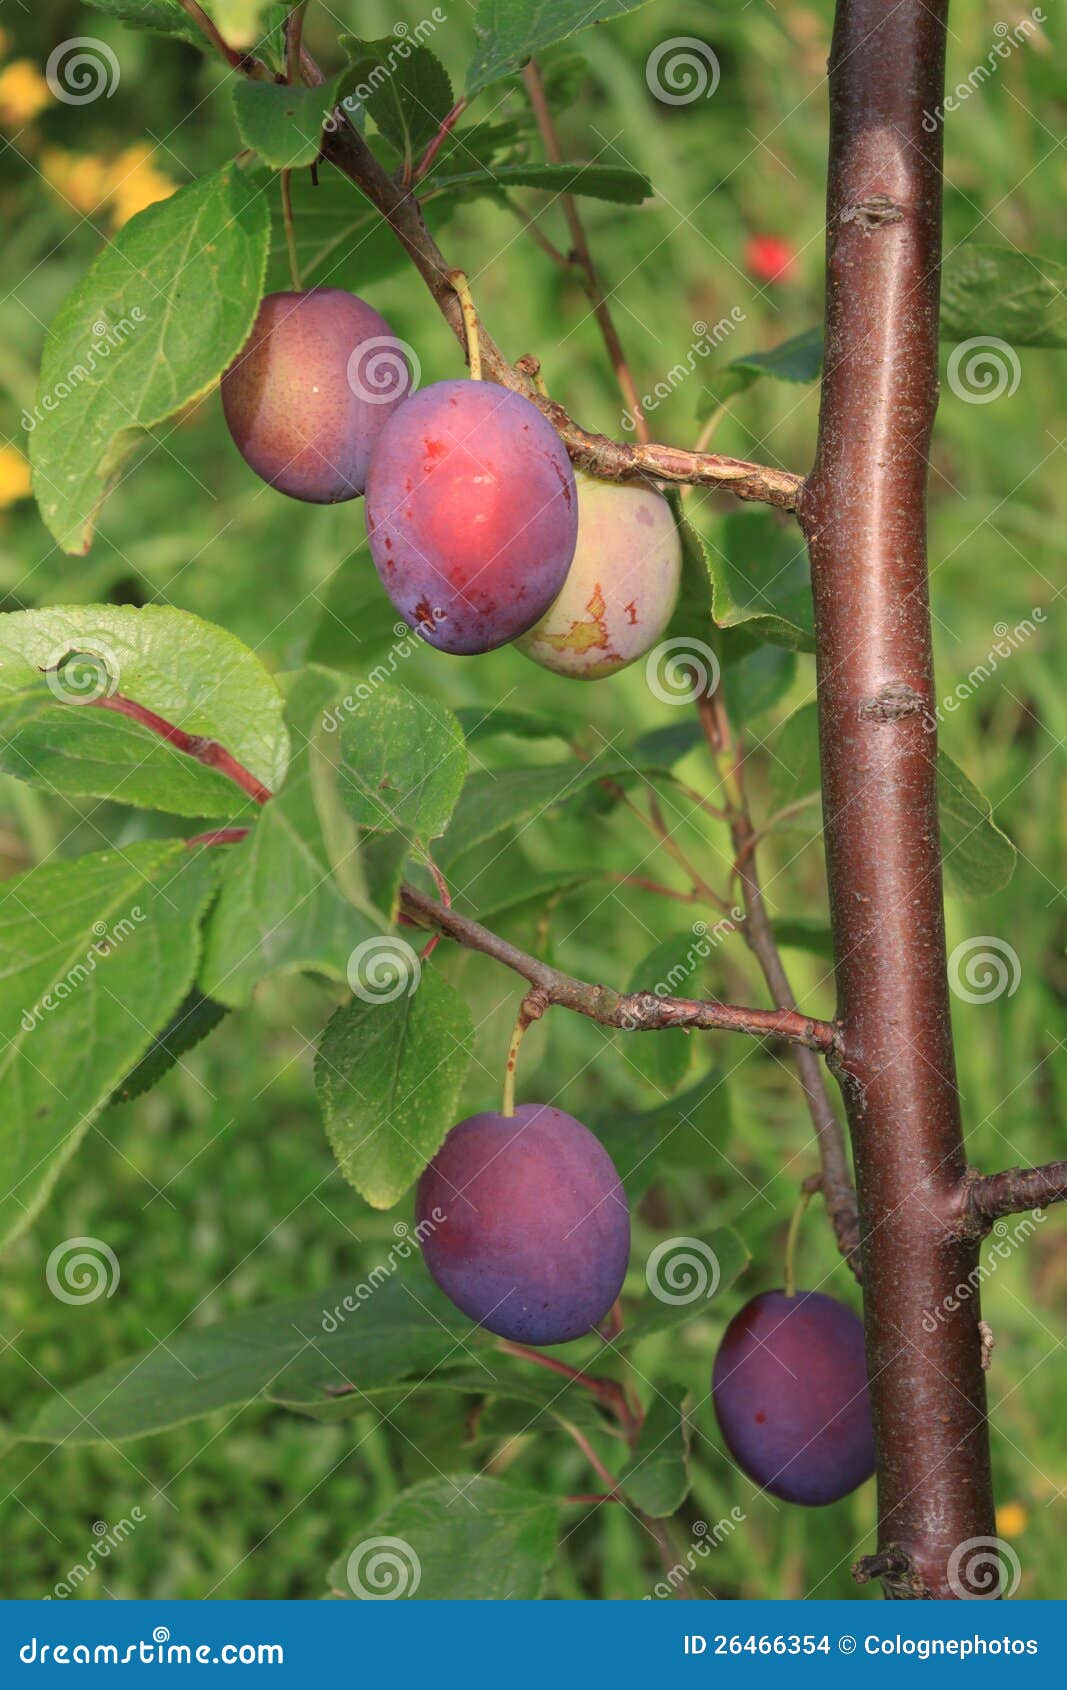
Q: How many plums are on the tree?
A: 5